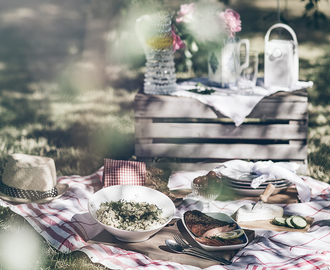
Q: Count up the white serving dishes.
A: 2